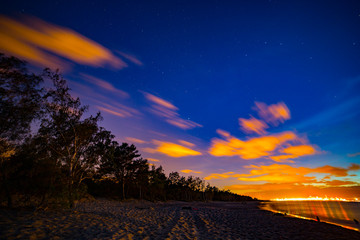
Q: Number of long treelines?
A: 1